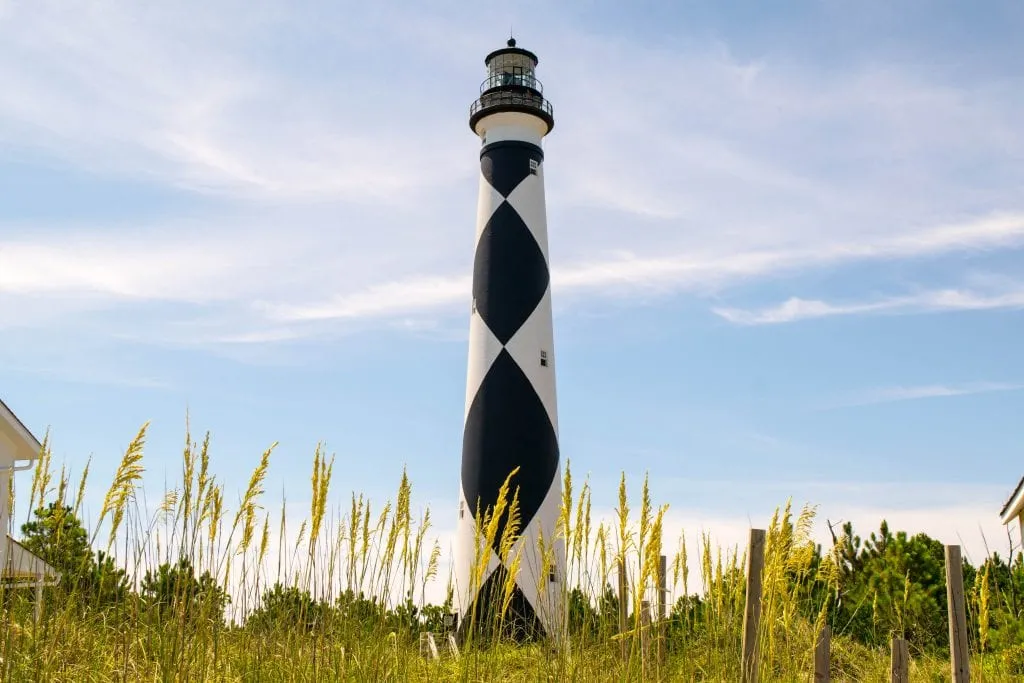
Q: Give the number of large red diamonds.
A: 0